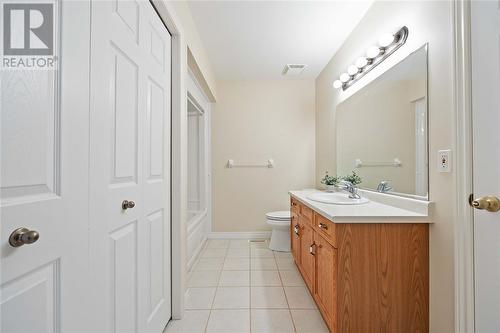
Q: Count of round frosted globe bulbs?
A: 6